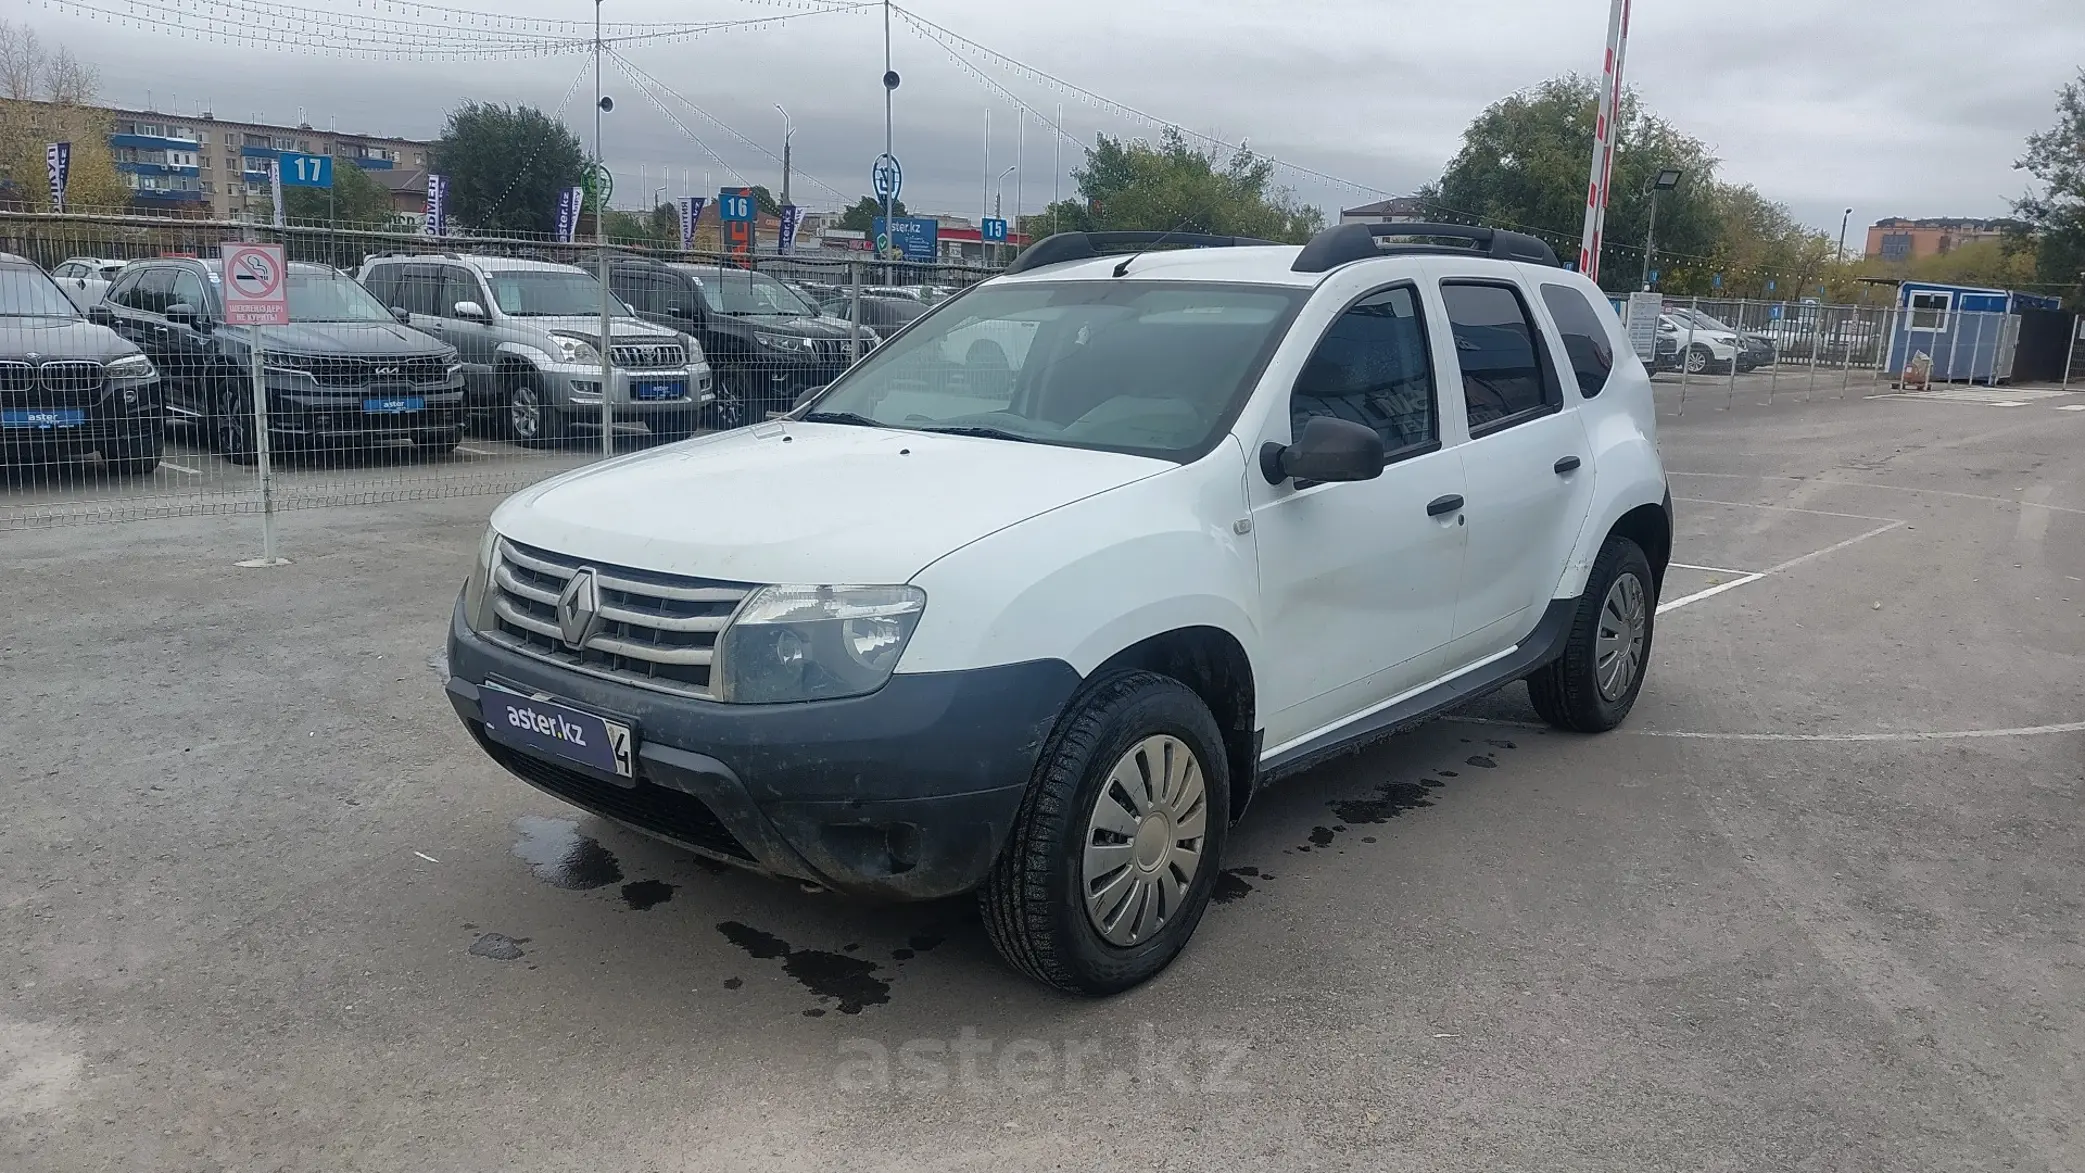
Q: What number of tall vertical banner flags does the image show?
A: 6